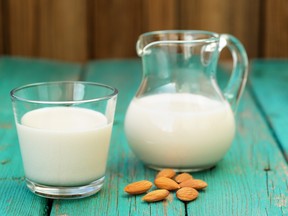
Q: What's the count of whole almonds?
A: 7